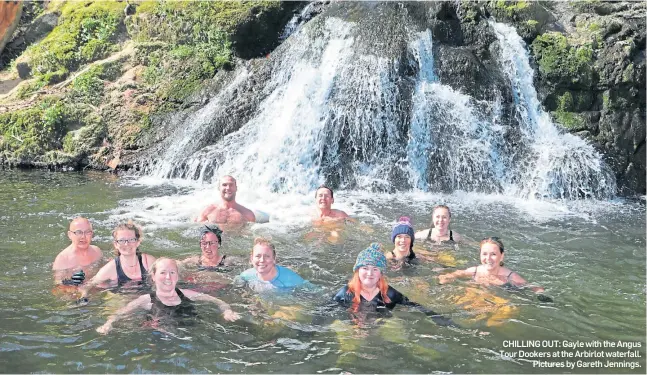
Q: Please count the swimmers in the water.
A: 11